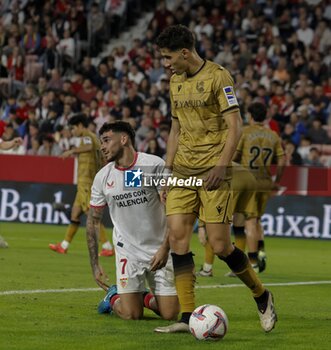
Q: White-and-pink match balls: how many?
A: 1